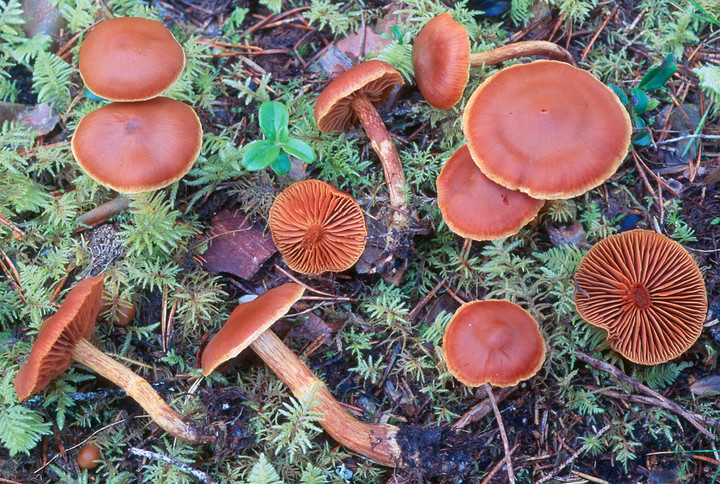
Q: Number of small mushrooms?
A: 2